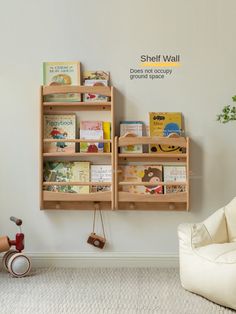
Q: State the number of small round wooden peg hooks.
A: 4